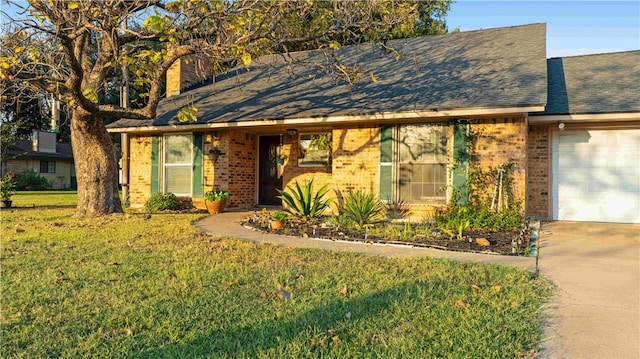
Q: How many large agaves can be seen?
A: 2